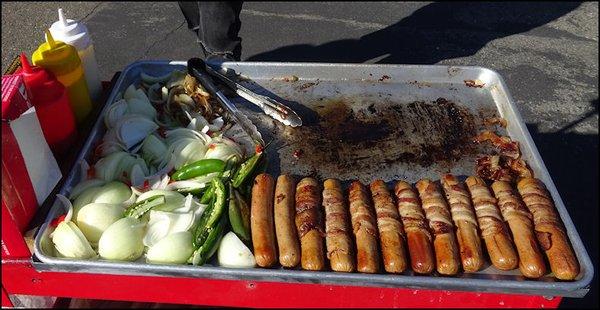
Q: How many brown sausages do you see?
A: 12